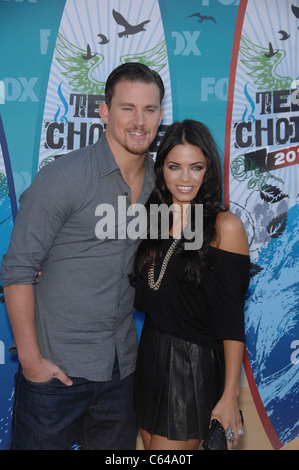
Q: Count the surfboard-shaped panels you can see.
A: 3